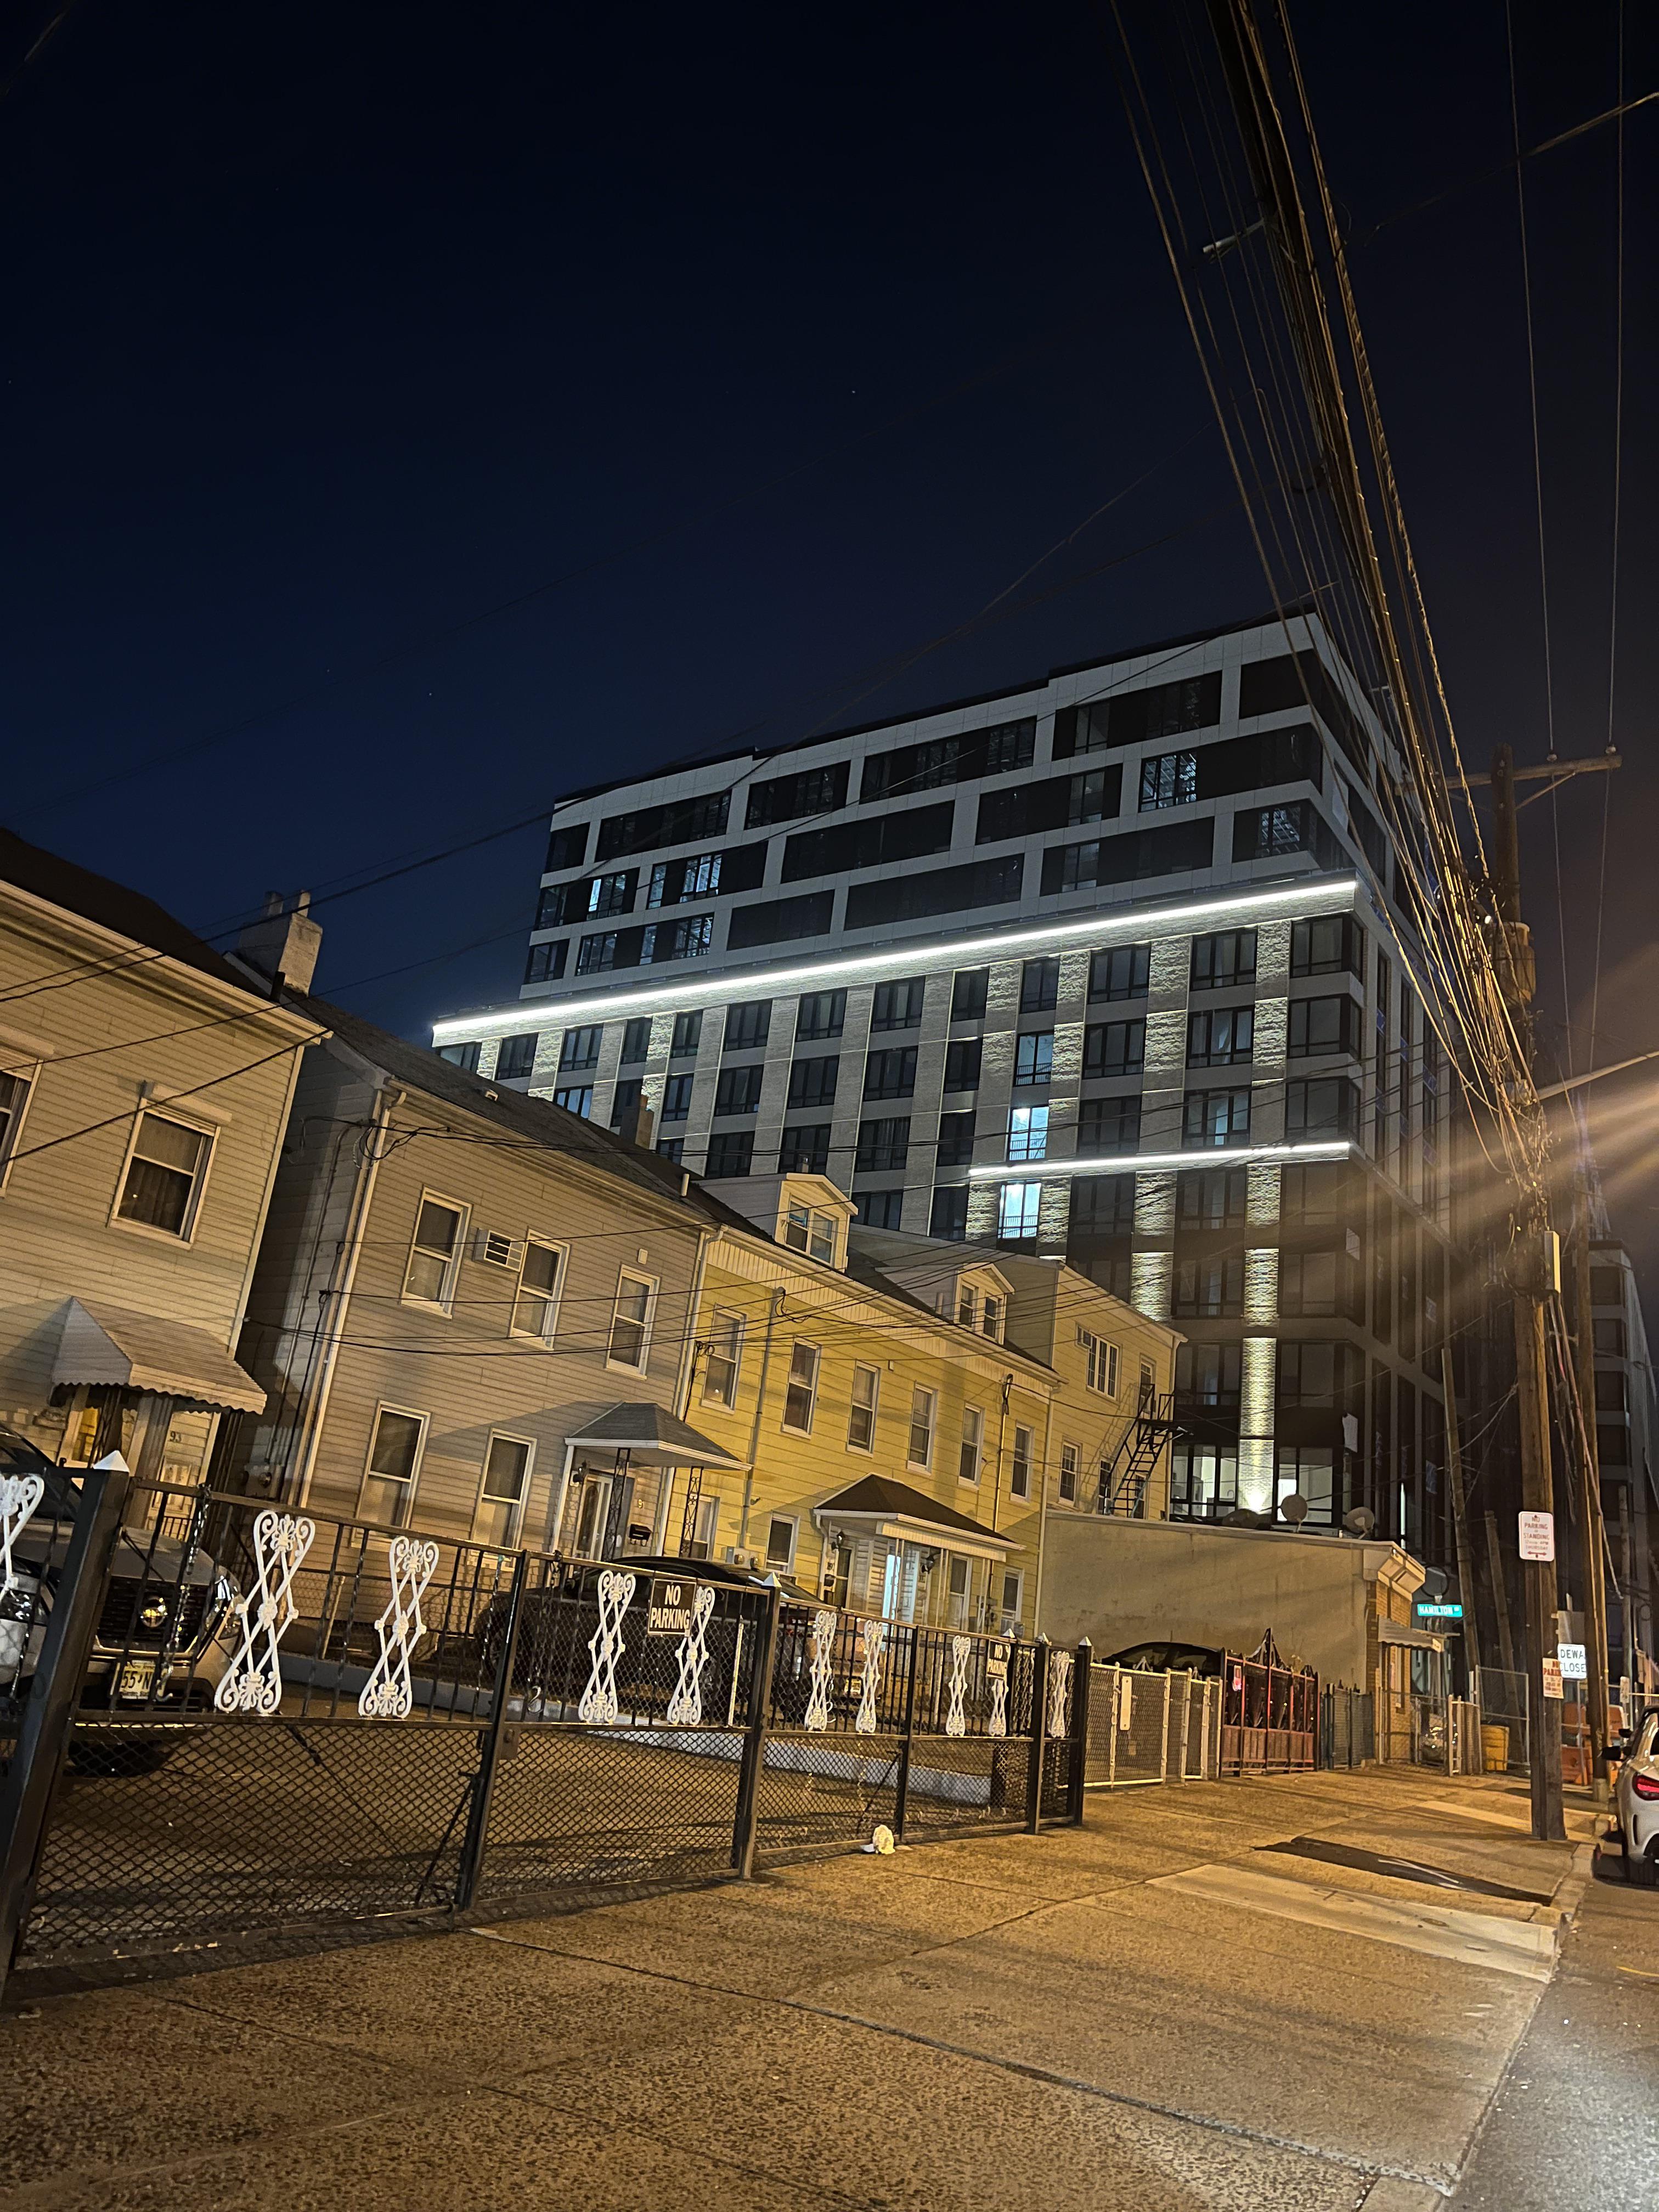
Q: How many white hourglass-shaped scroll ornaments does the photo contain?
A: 10